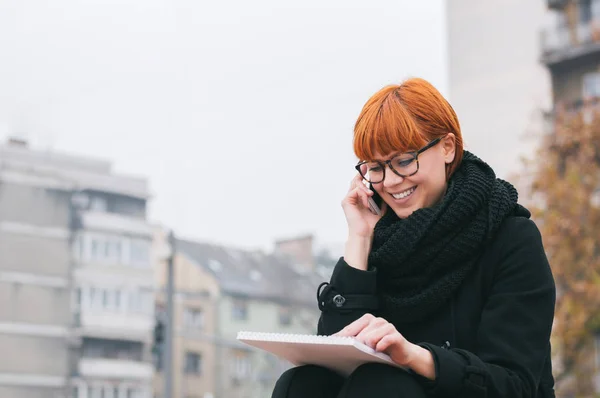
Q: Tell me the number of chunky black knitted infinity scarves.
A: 1